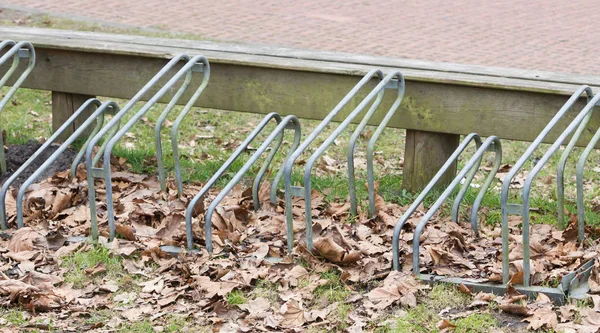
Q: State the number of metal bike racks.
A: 7